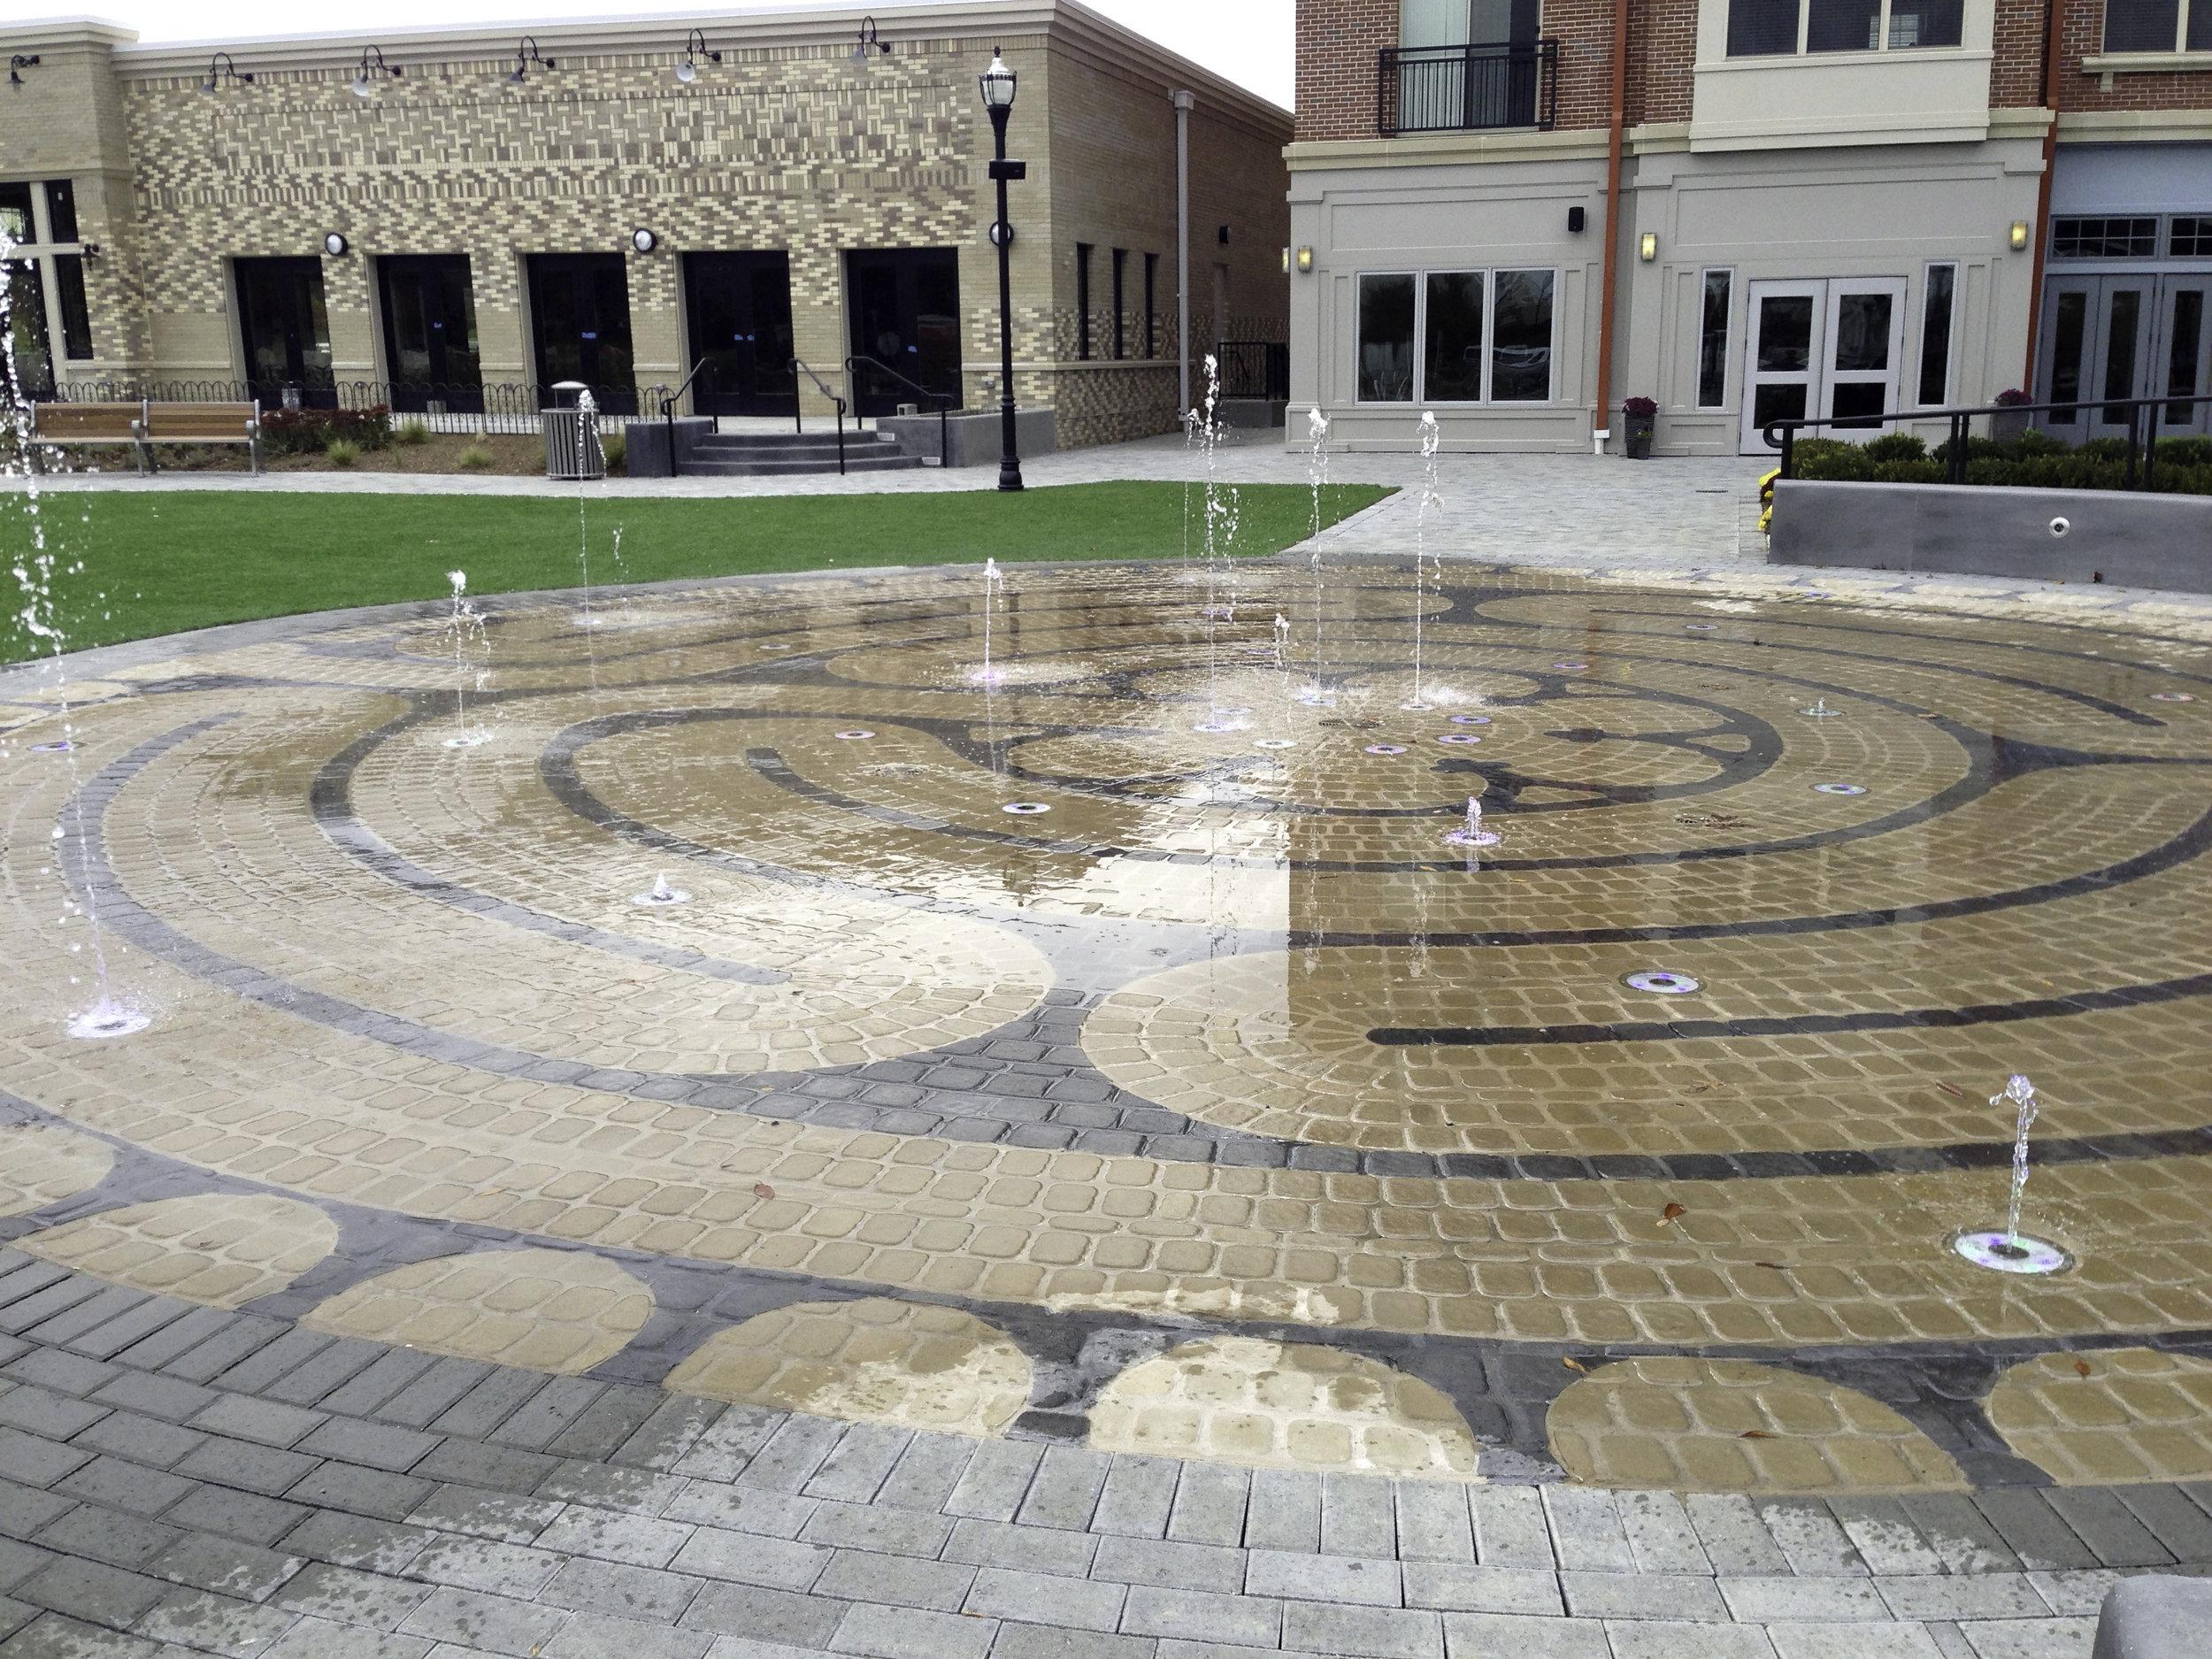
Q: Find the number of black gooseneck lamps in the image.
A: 6